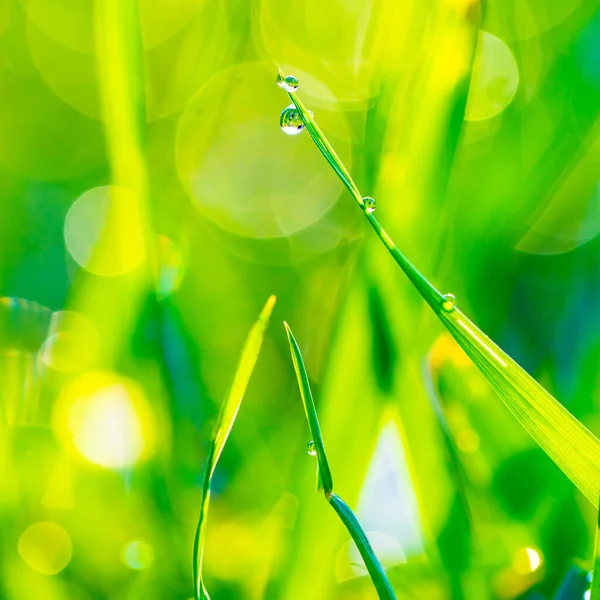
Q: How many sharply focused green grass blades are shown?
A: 3